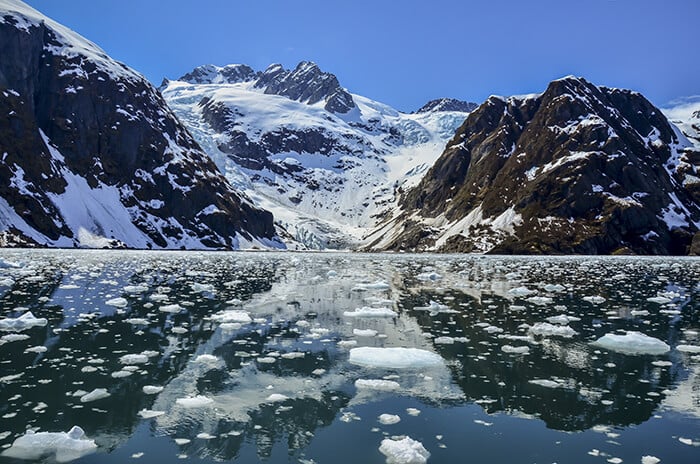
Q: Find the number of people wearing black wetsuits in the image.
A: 0